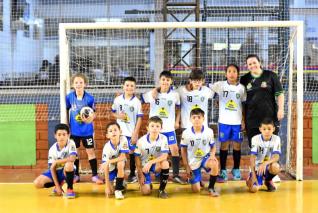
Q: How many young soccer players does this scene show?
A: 10